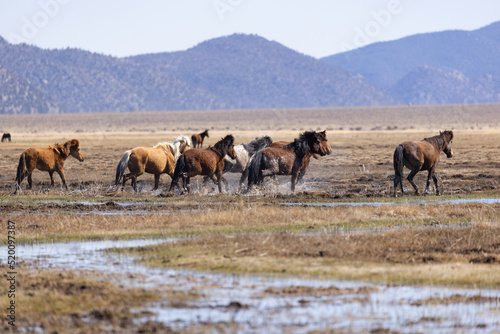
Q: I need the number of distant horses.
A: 2